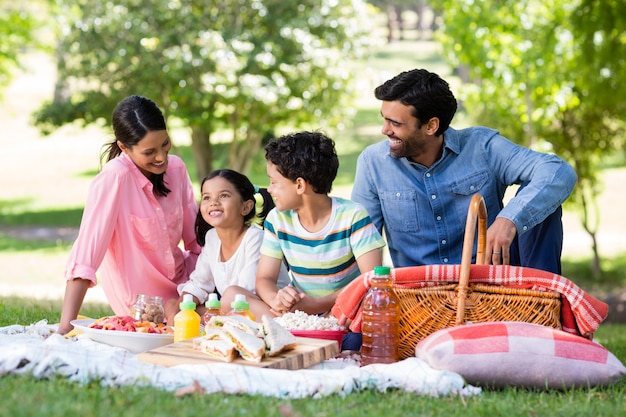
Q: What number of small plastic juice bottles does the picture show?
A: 3